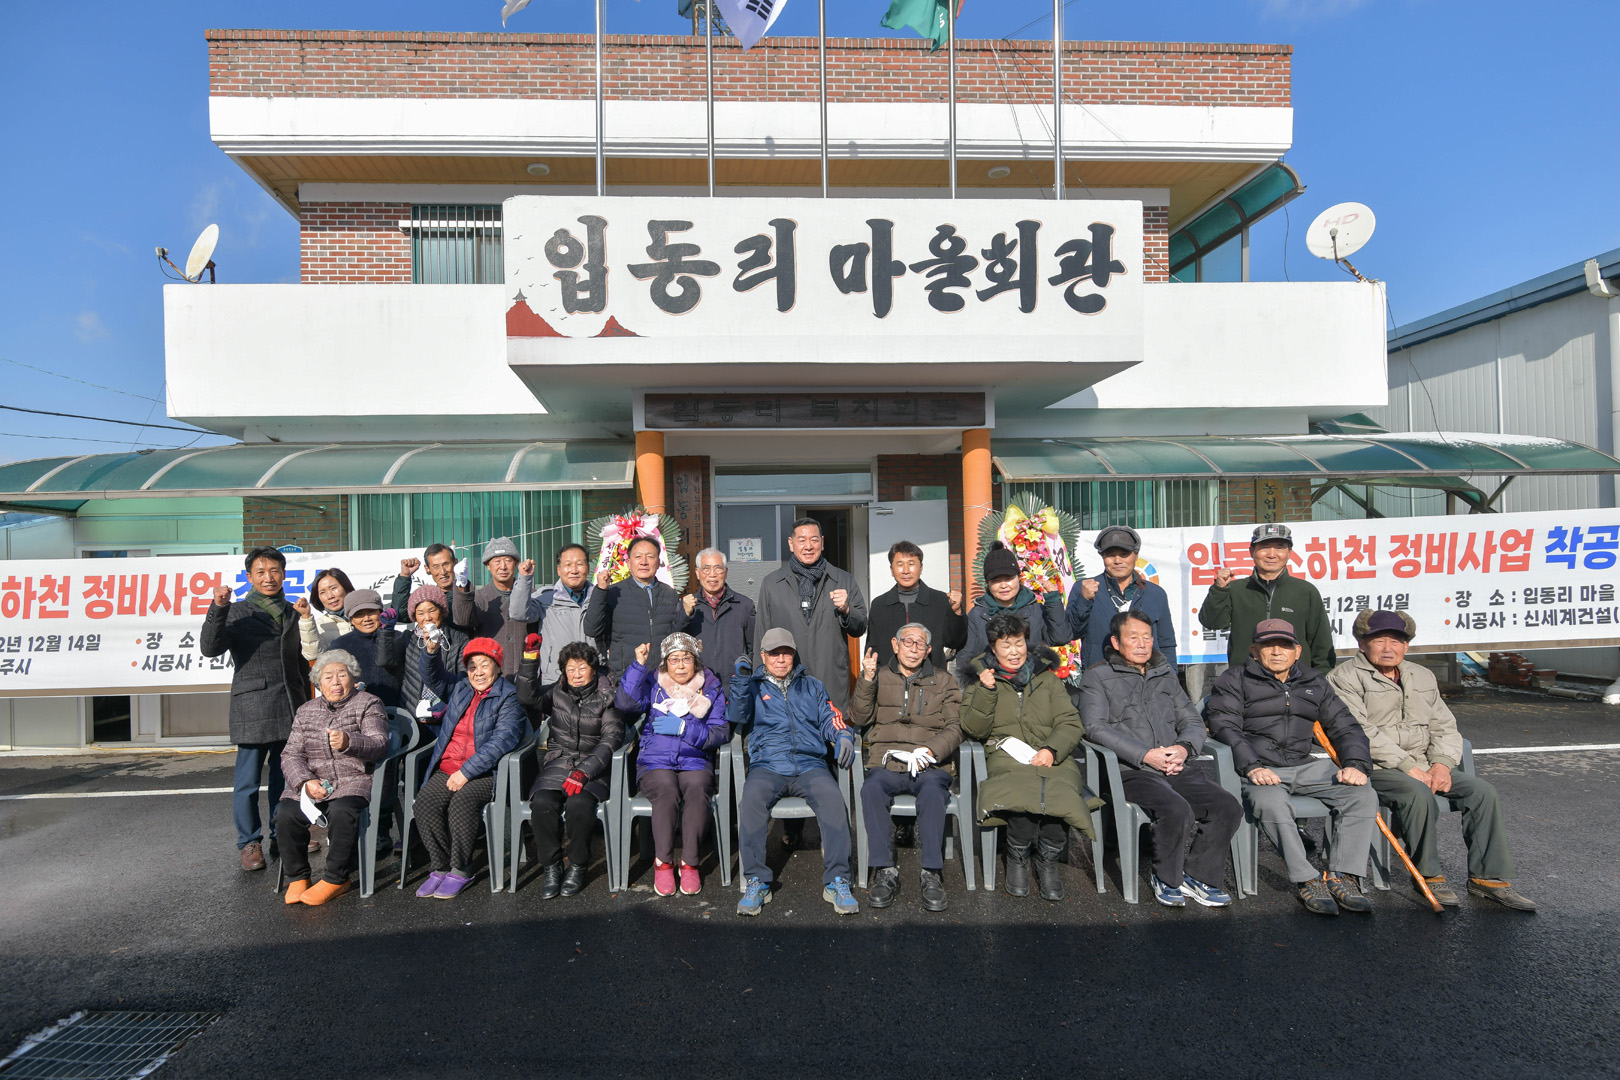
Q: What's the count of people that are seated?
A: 10